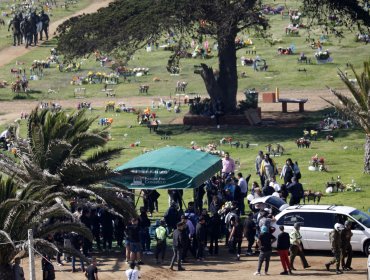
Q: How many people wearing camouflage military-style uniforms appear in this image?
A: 2